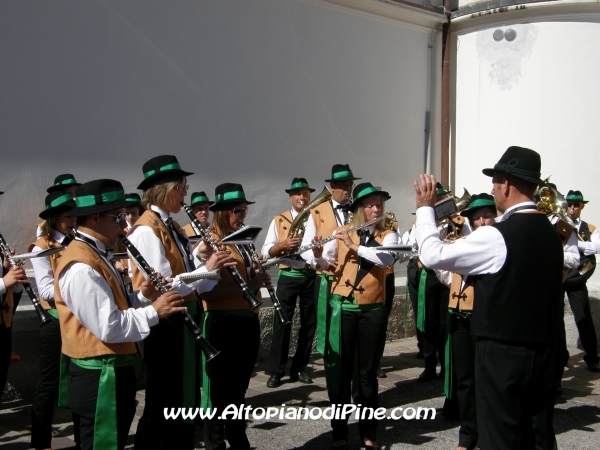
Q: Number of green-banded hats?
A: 14